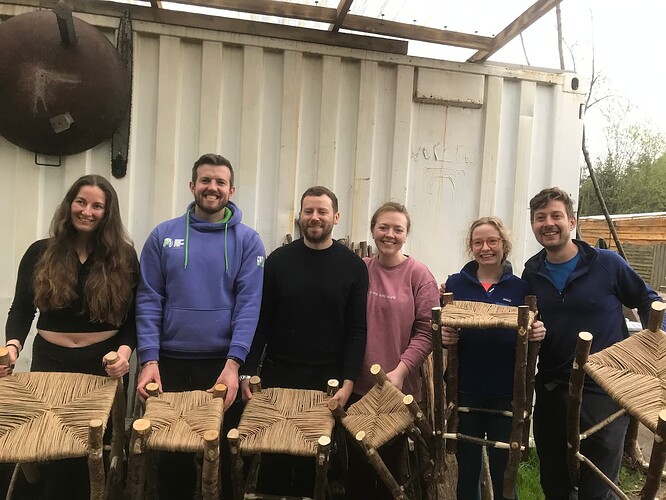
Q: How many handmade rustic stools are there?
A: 6